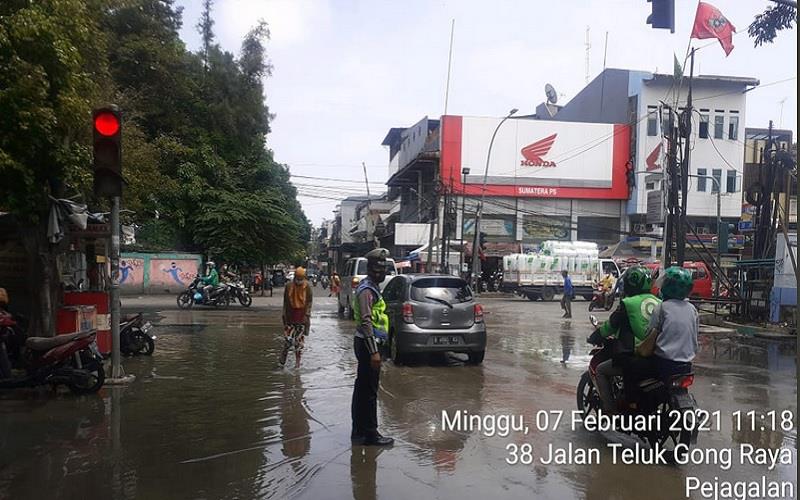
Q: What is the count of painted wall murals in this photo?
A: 2